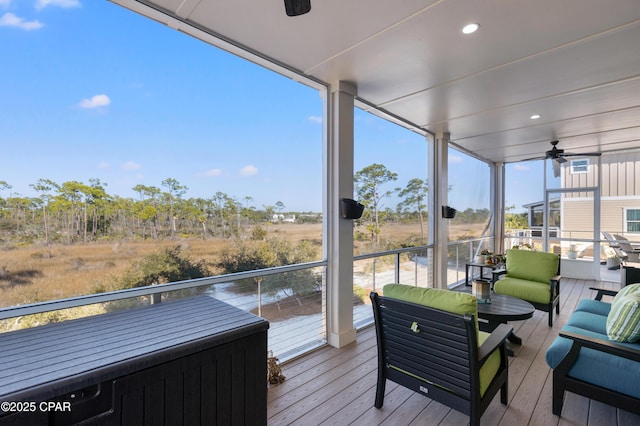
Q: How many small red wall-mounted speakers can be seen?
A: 0